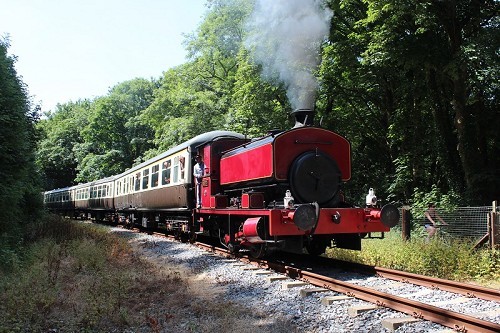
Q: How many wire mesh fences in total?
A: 1